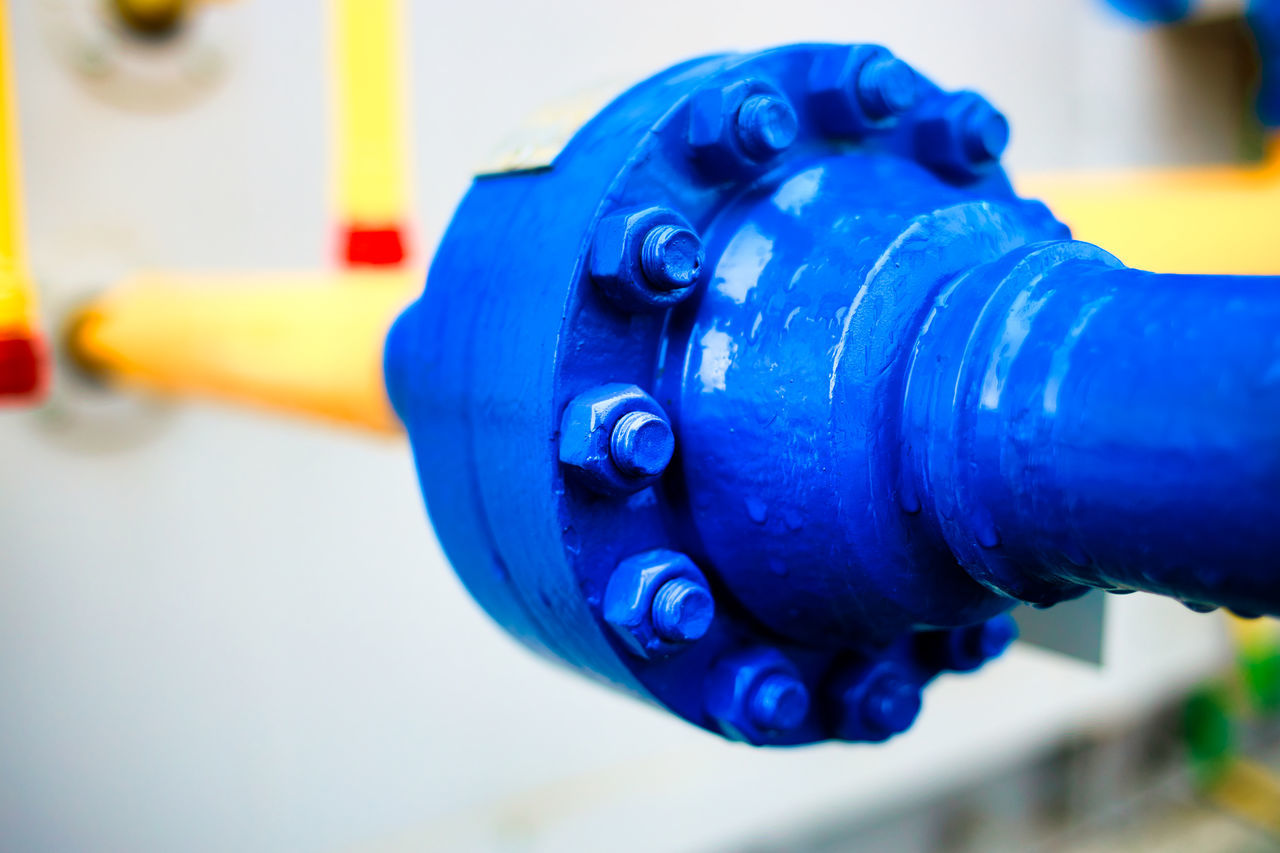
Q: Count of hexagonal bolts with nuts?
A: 9